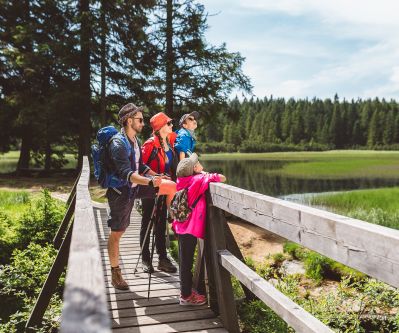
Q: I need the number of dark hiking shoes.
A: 3